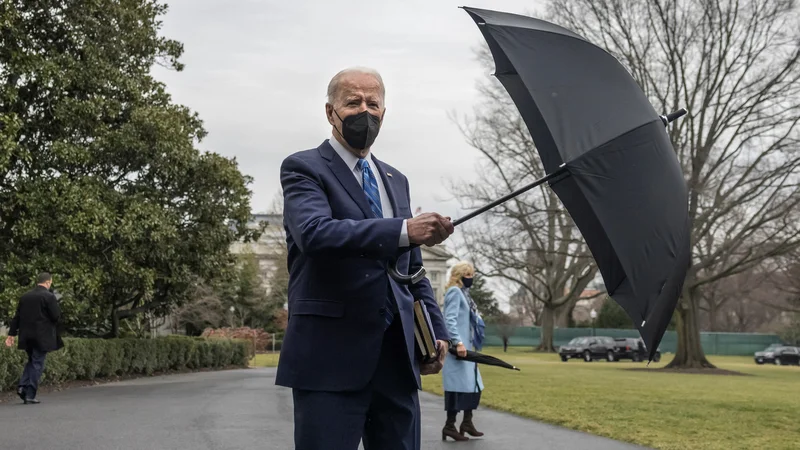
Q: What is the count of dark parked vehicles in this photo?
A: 3